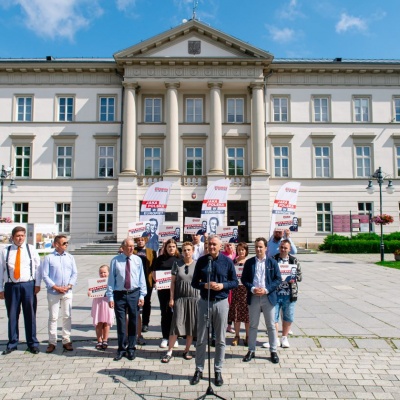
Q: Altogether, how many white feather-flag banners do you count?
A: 3